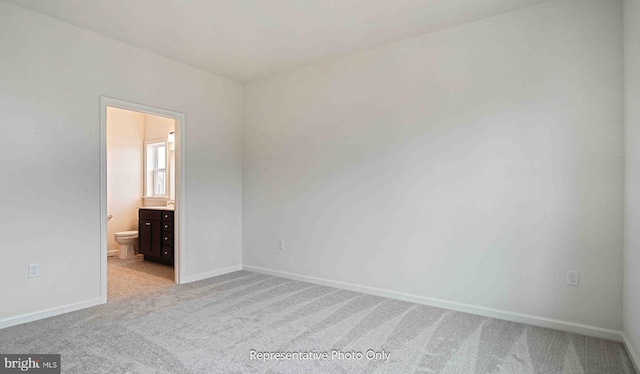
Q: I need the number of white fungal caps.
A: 0